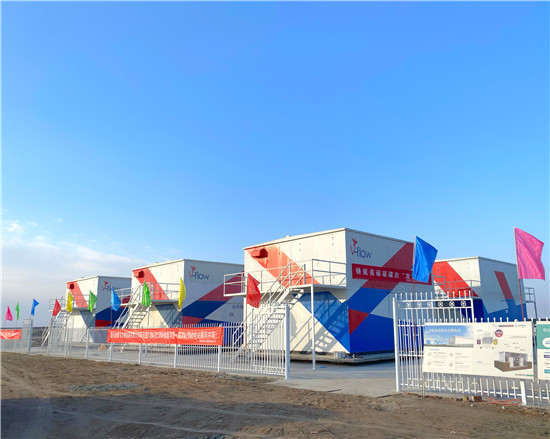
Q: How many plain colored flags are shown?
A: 12